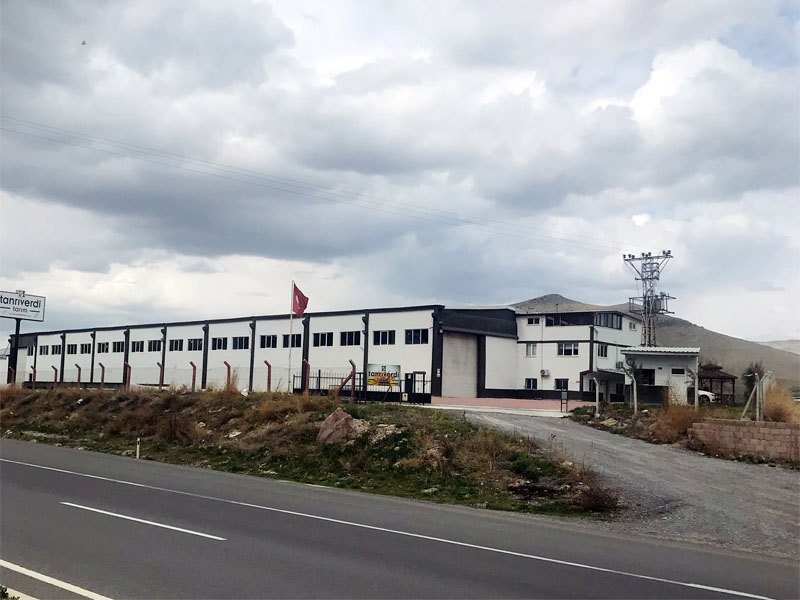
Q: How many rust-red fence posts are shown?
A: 12